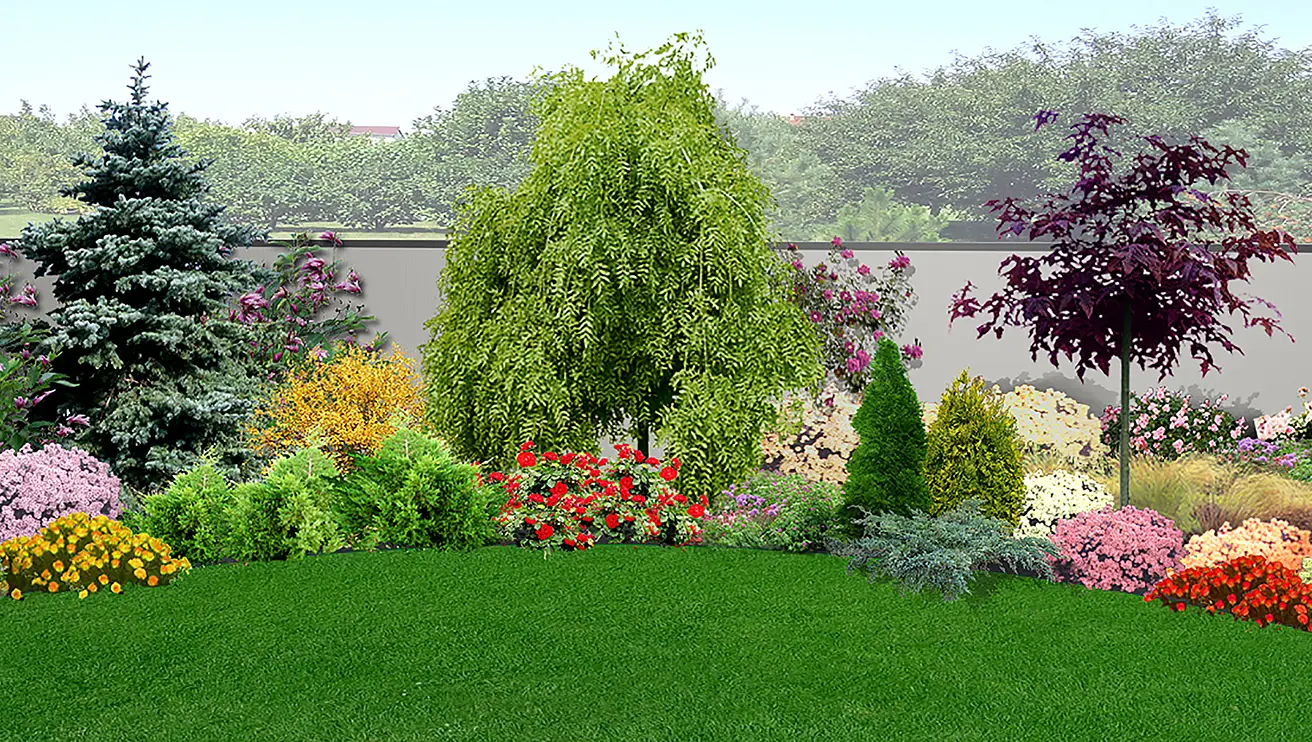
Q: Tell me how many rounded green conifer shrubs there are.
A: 3